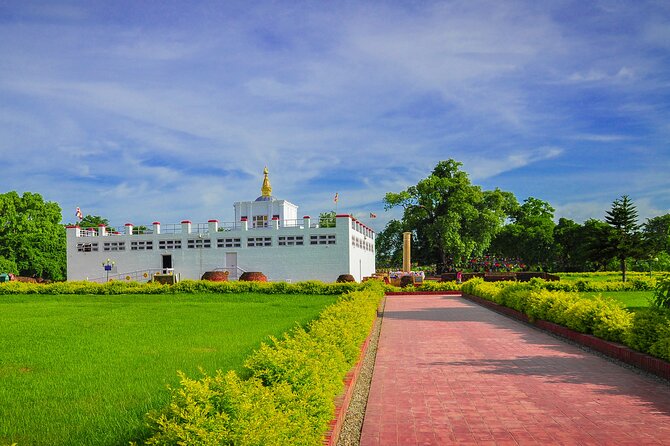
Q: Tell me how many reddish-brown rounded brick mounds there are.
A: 3